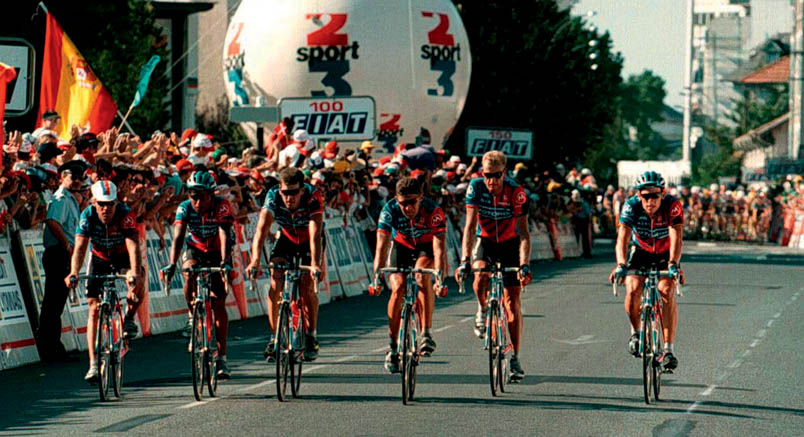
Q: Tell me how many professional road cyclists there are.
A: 6